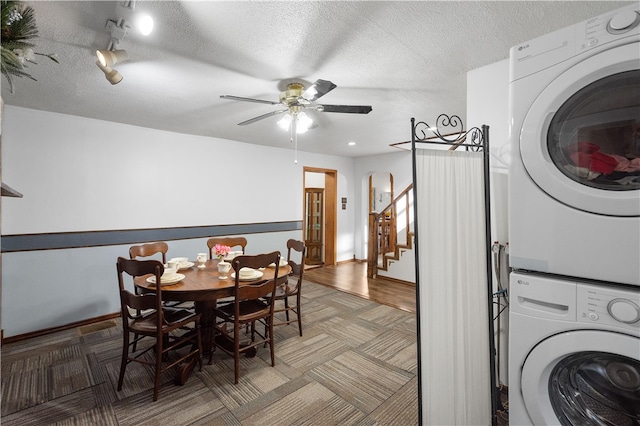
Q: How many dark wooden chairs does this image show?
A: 5